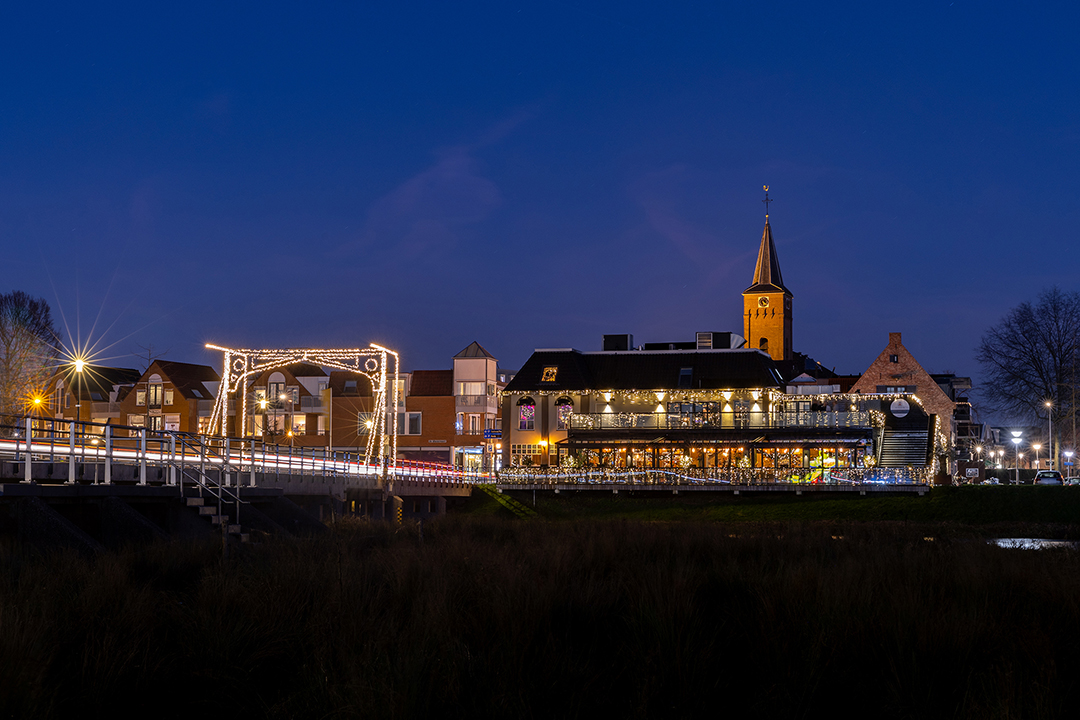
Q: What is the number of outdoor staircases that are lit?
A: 1